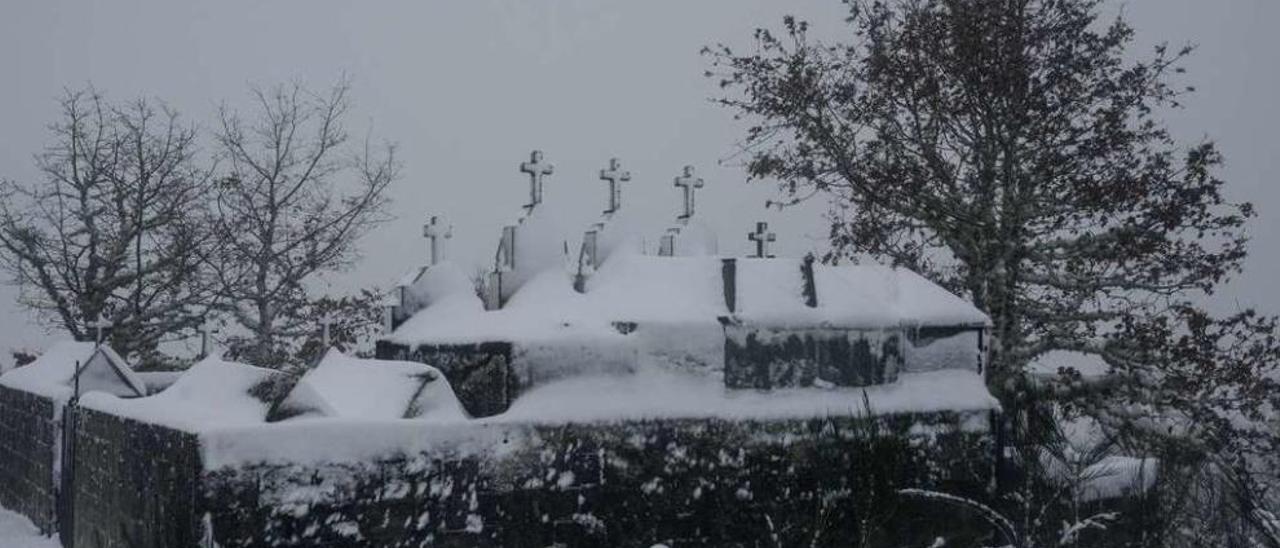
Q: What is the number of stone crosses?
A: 8